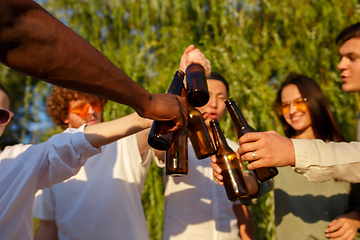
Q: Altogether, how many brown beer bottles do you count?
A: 6